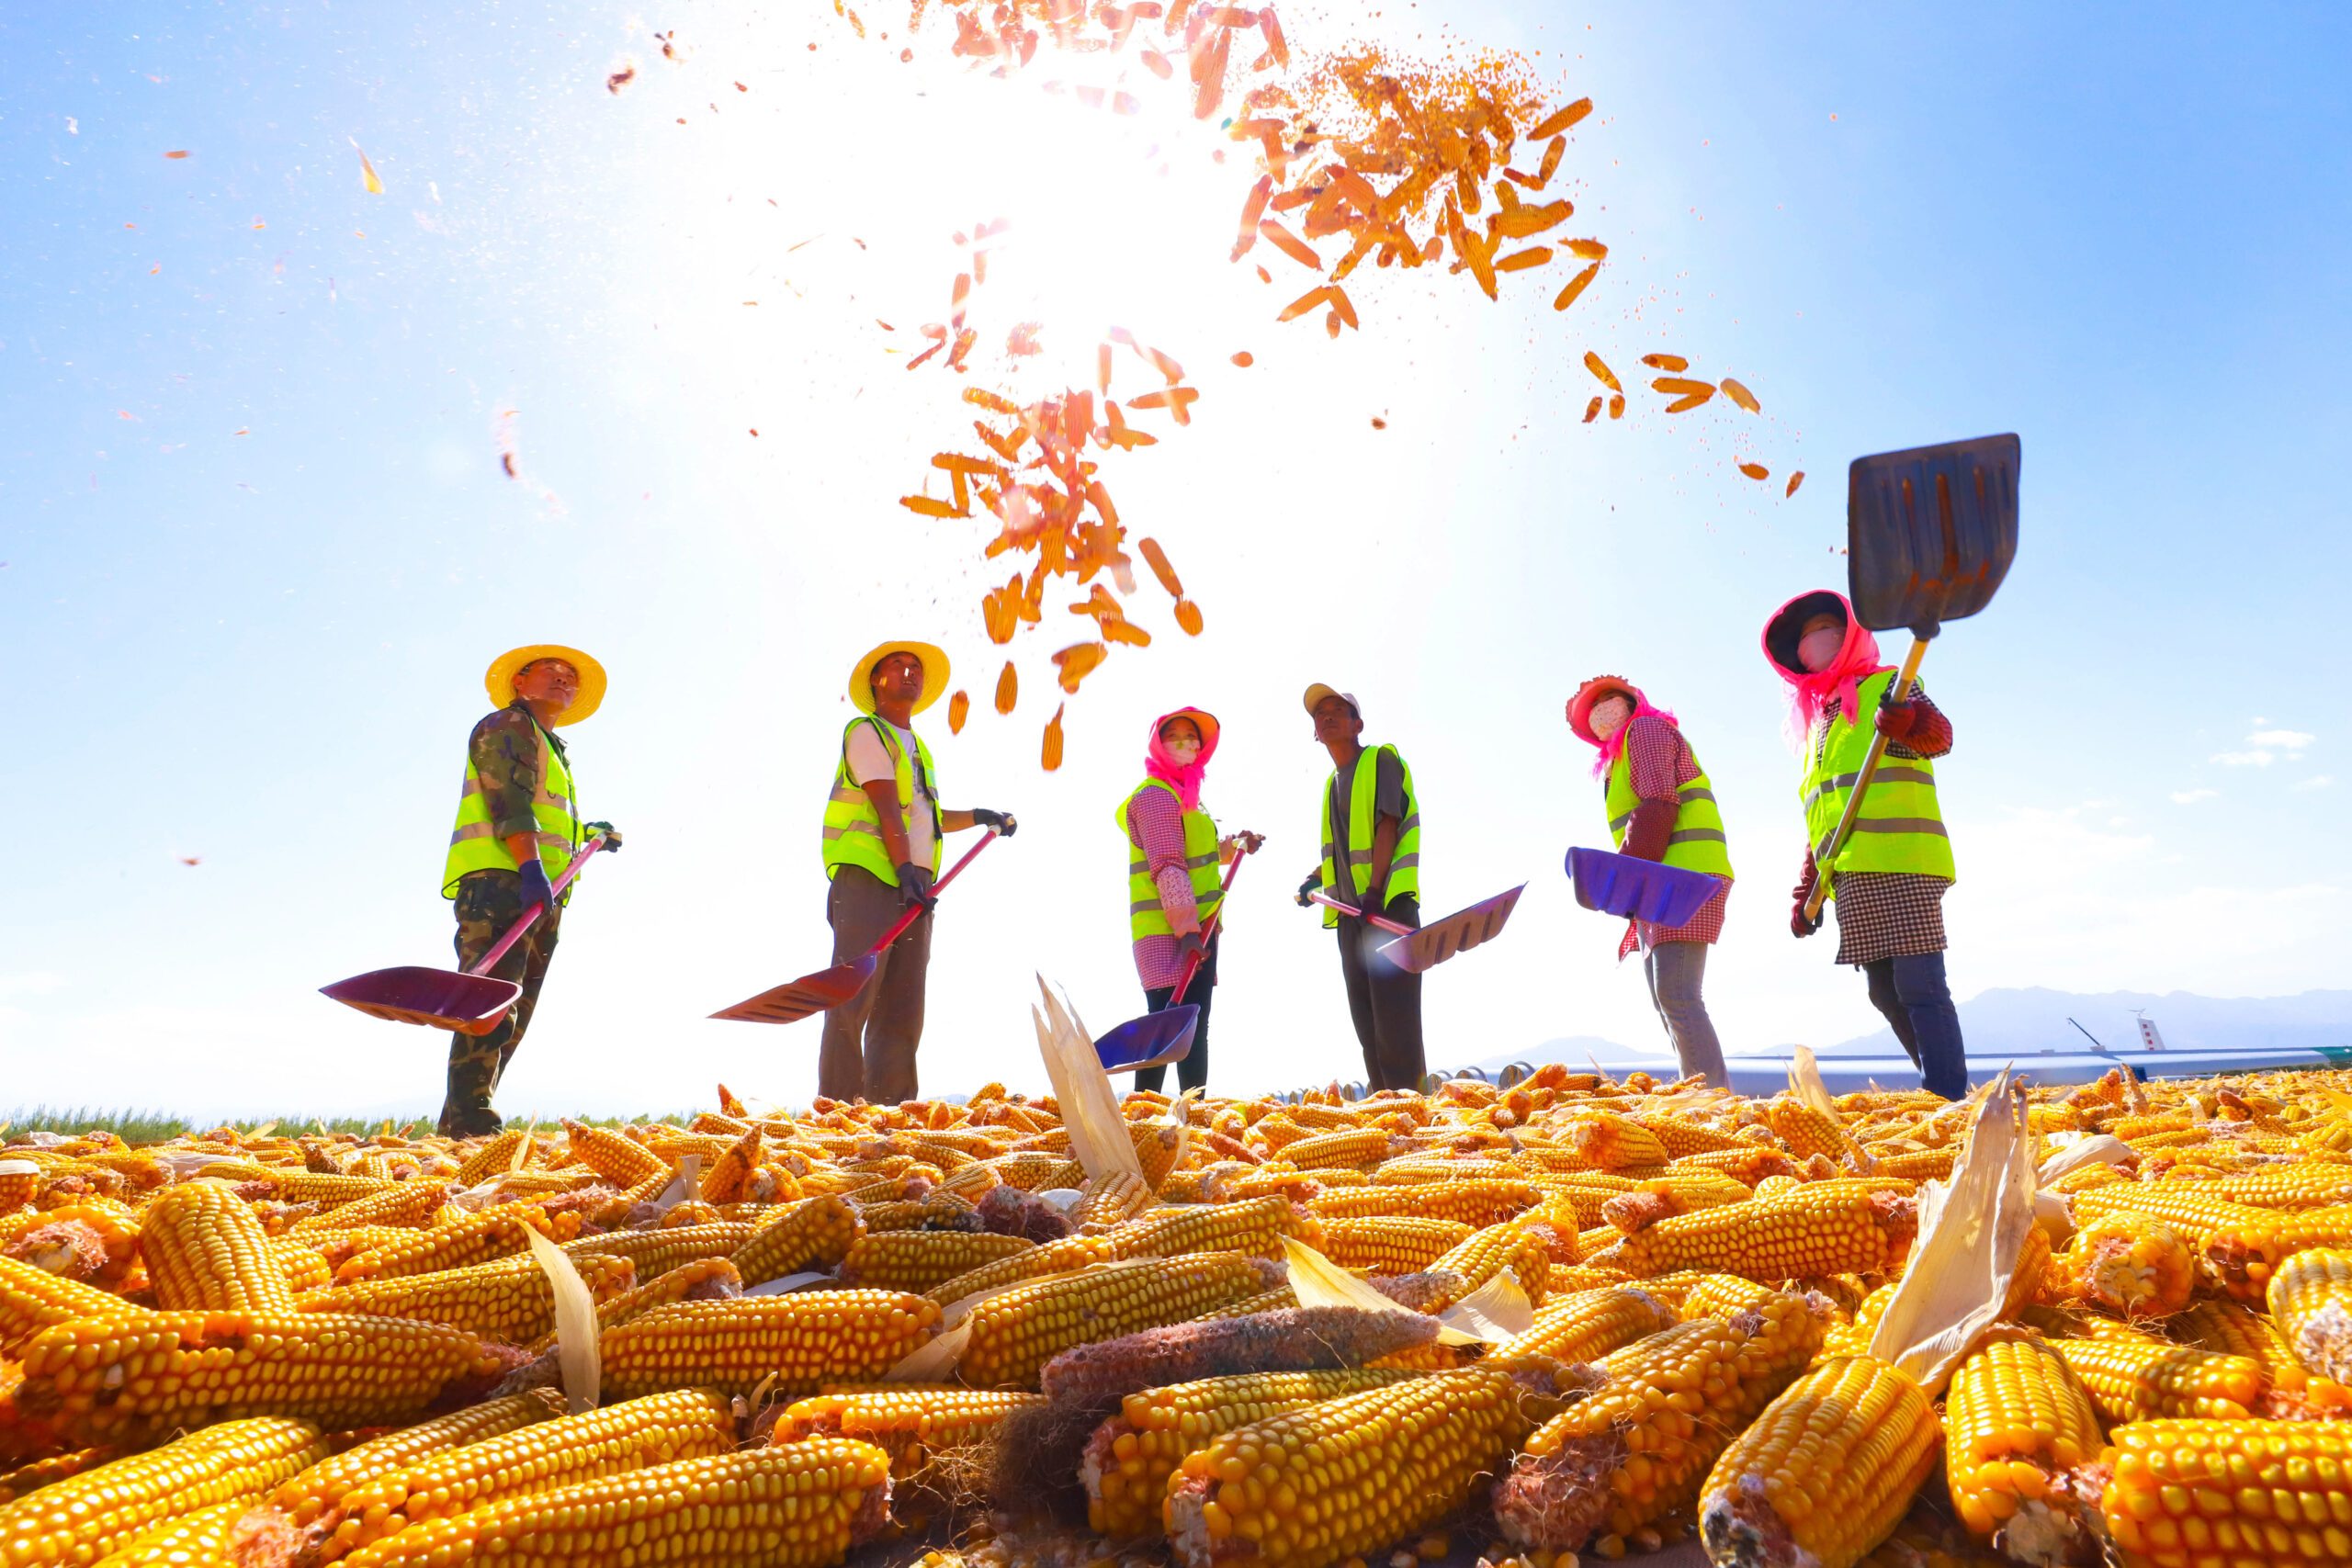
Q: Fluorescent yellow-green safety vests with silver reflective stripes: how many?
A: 6